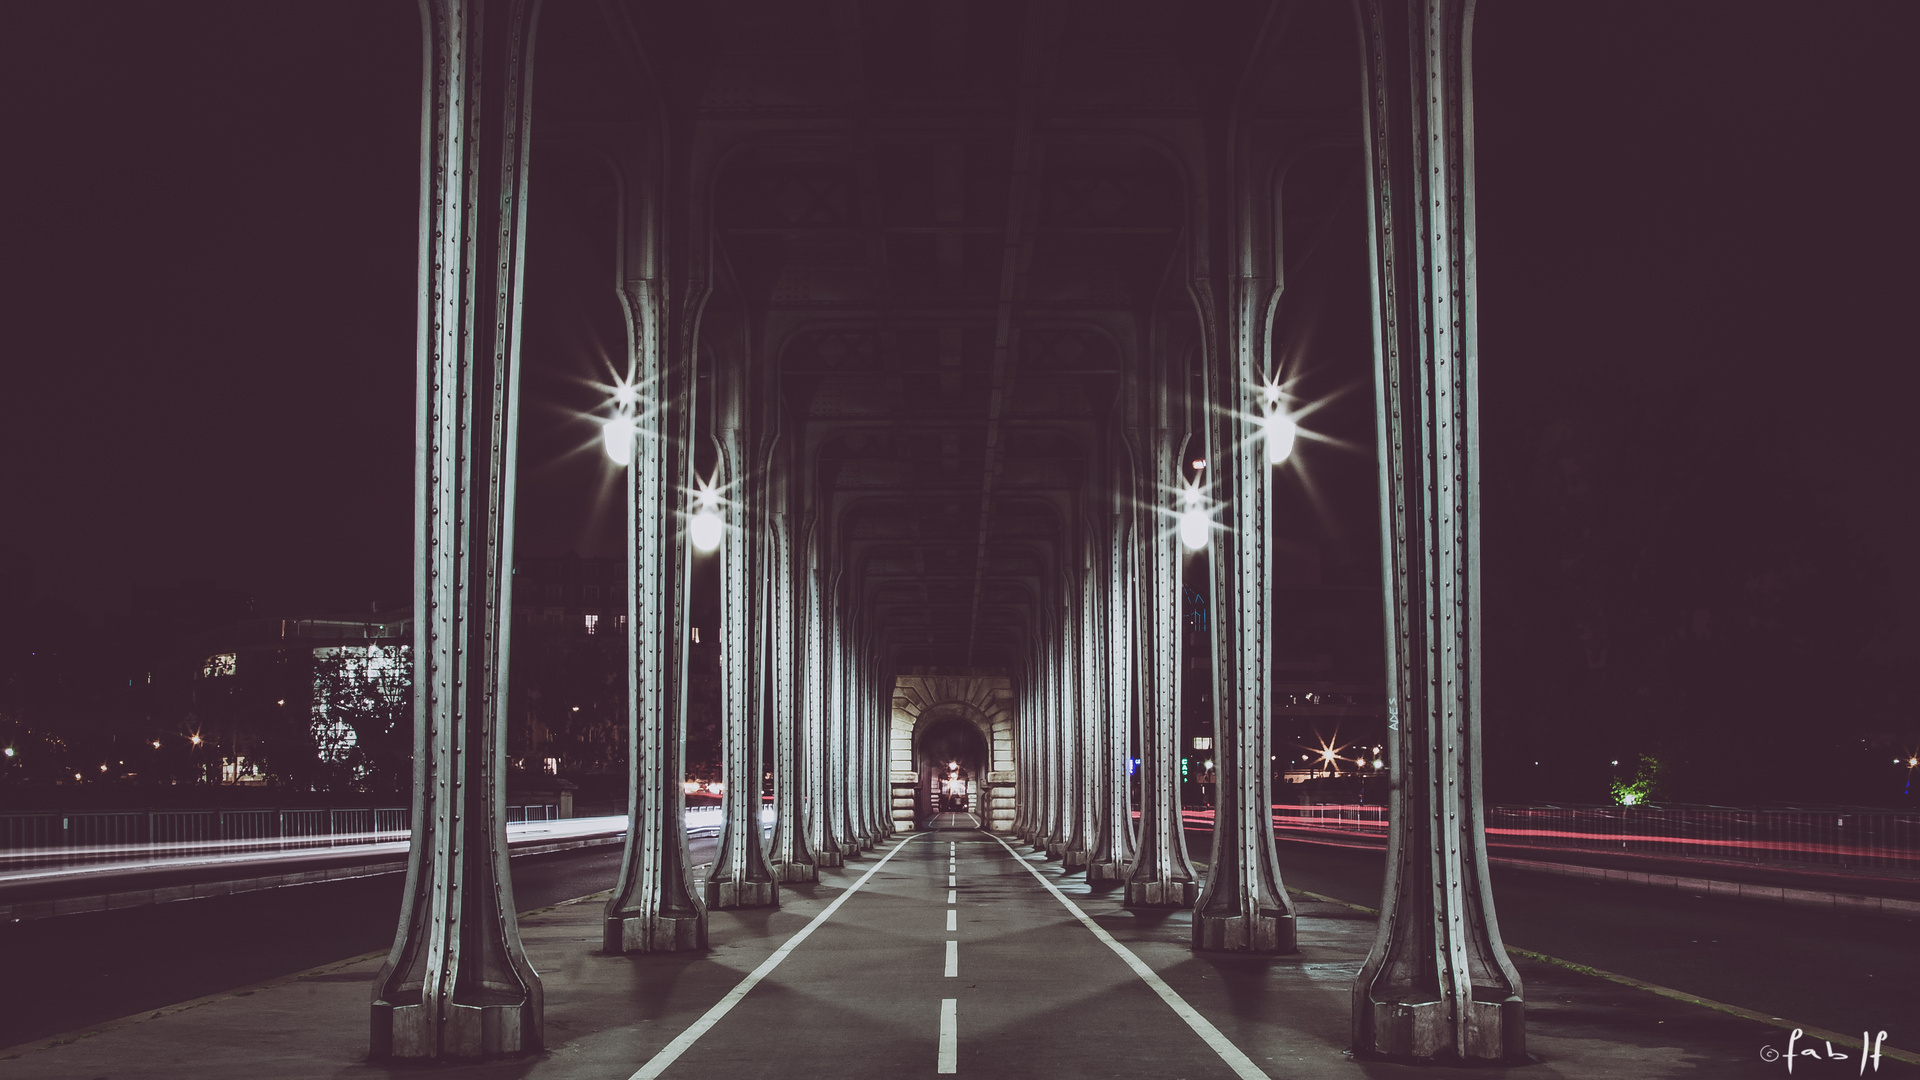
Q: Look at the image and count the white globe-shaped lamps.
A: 4